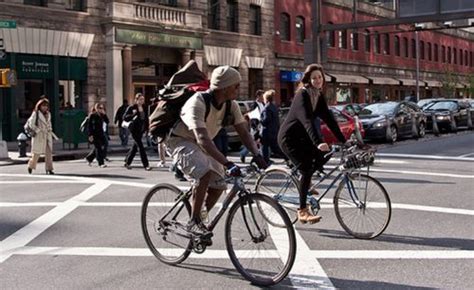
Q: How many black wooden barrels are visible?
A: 0